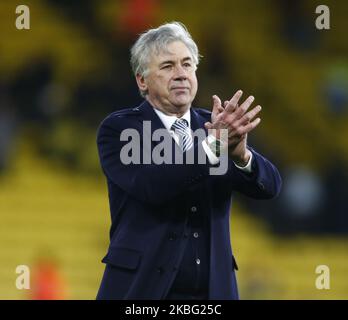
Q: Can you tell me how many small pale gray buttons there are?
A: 3